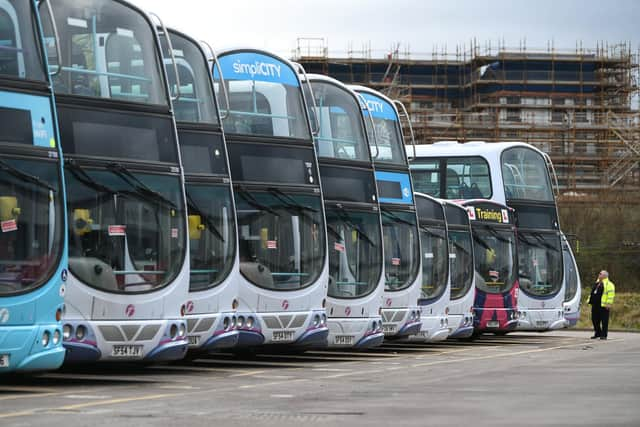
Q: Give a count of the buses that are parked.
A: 11